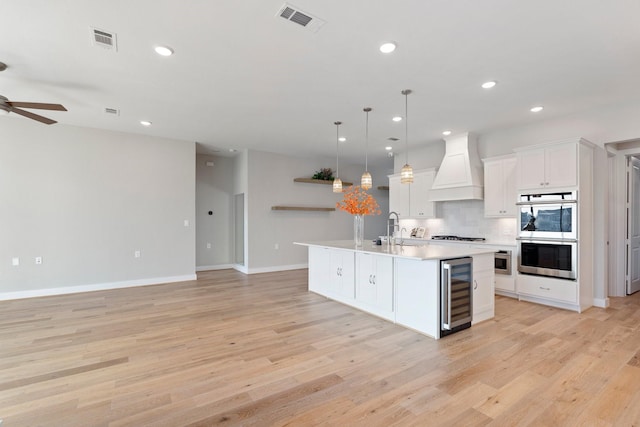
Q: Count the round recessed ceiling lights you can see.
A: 9